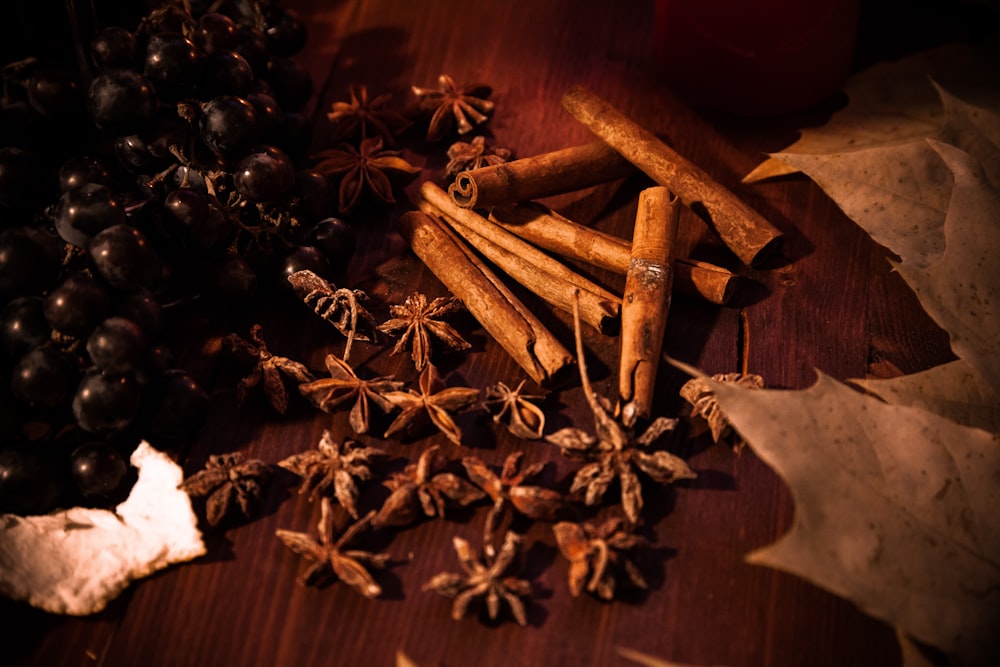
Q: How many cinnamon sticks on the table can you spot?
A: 6